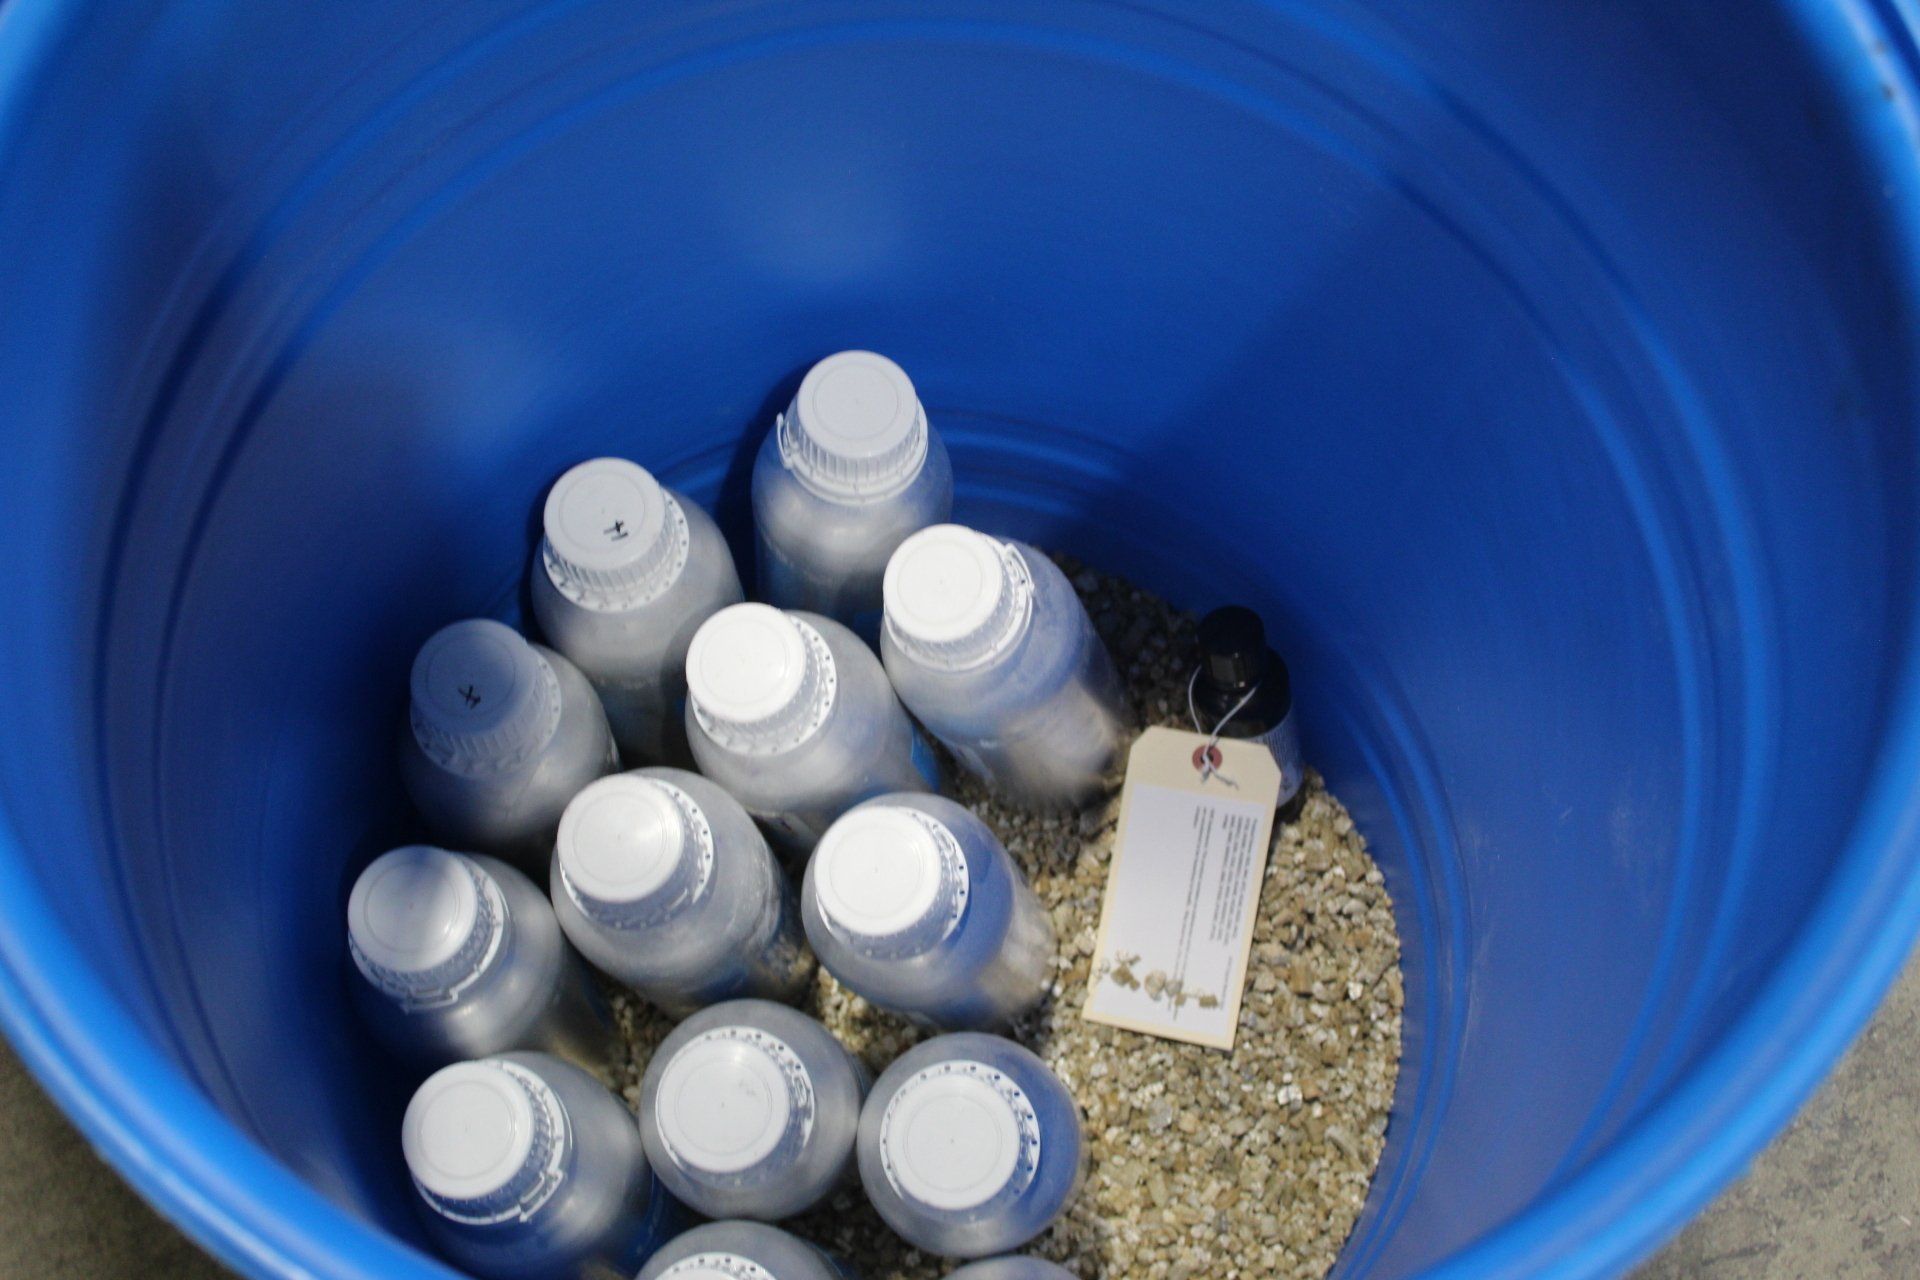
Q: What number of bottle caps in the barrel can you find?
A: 13